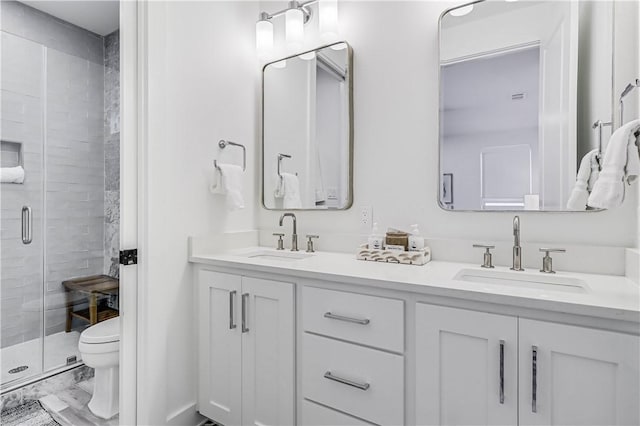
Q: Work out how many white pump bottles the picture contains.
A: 2